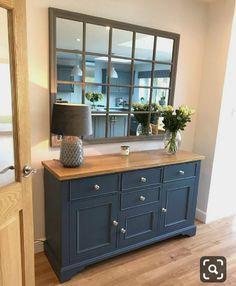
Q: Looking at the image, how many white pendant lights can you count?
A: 2